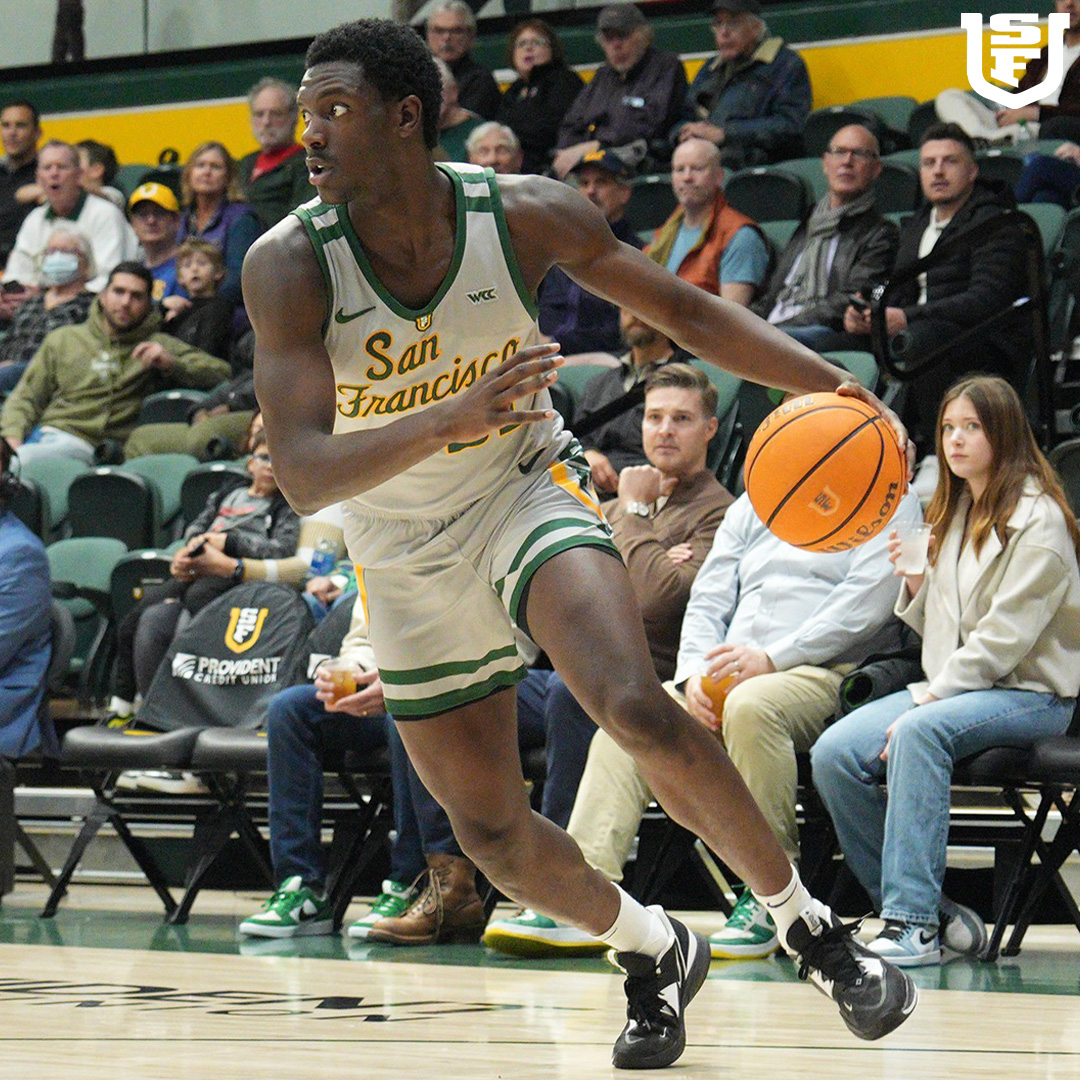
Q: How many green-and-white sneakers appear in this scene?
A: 4